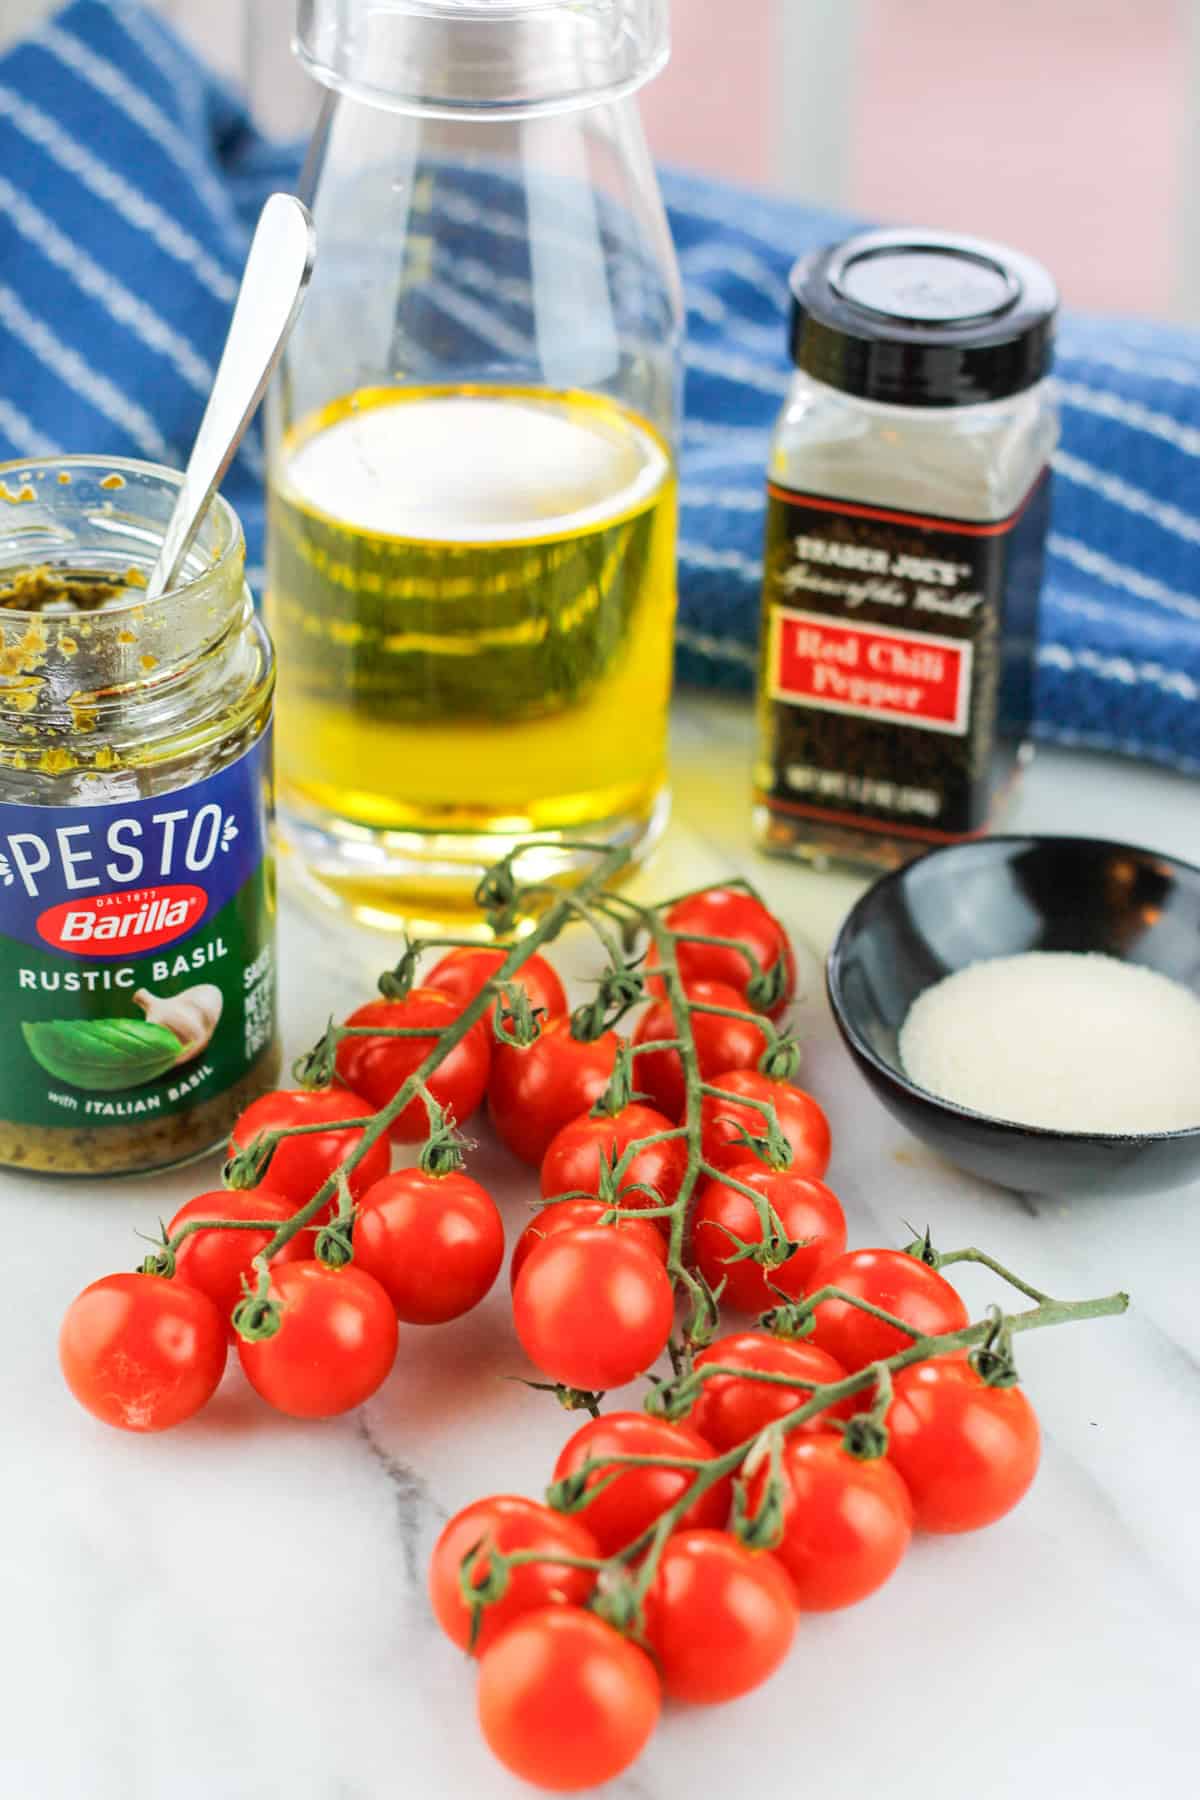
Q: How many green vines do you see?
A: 3